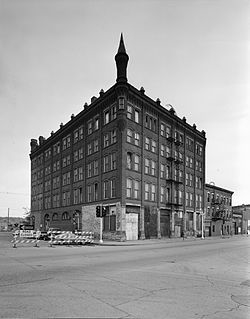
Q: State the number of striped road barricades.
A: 3